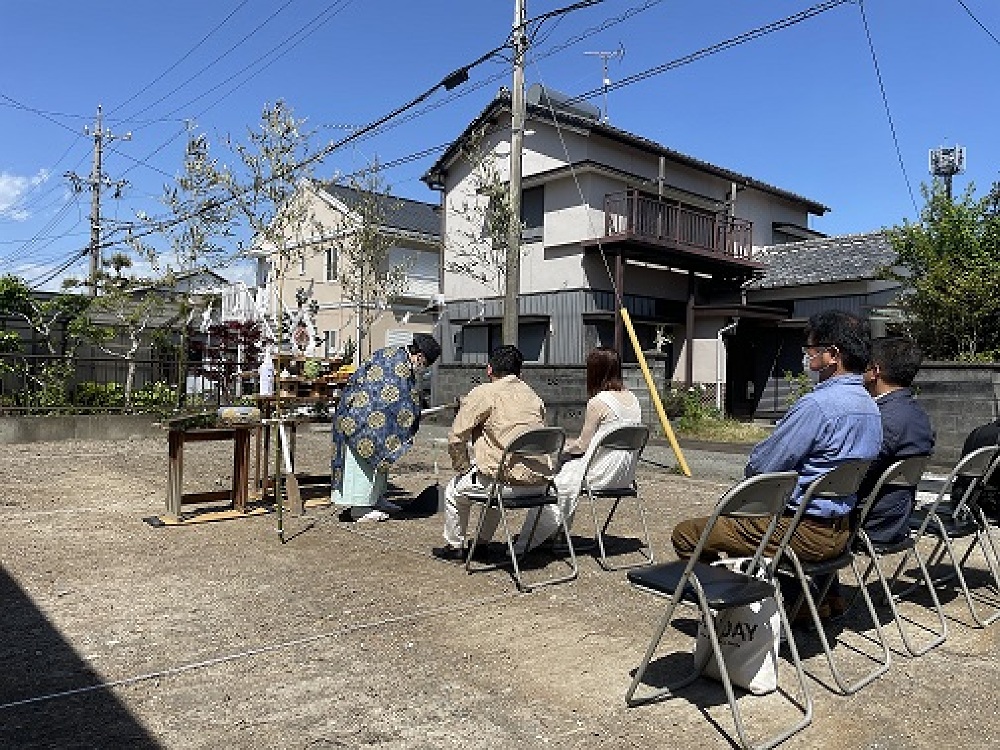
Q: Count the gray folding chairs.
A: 7